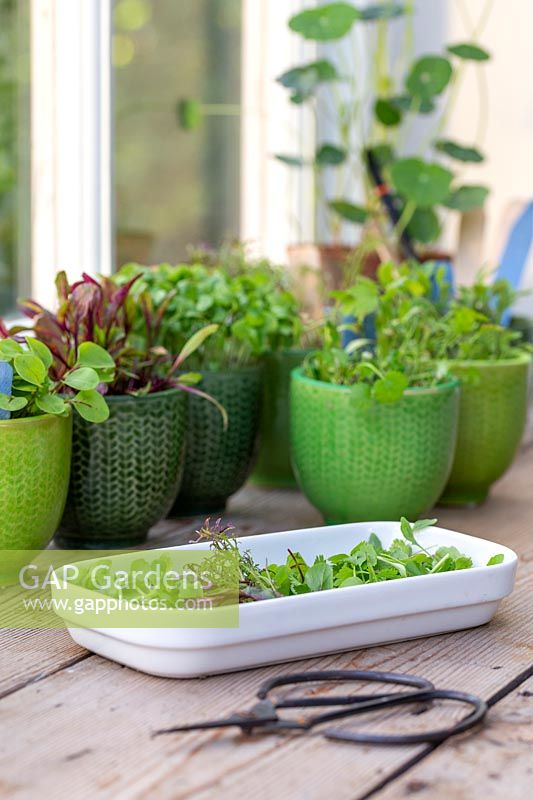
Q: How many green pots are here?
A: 6